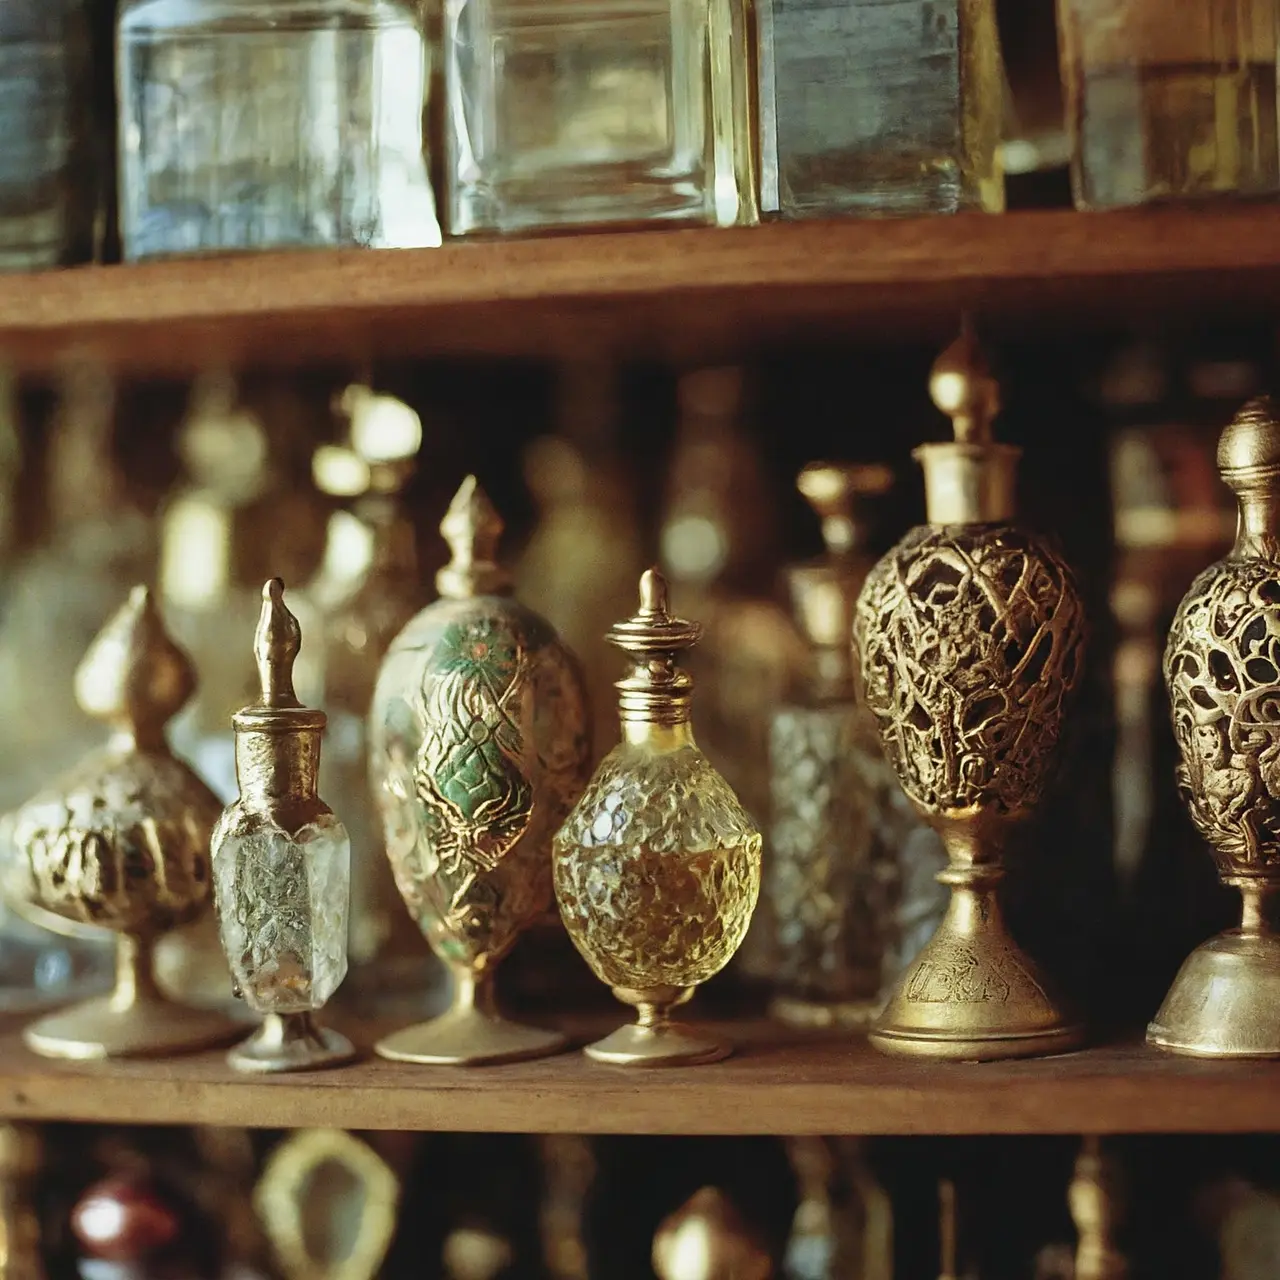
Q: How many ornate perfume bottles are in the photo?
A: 6